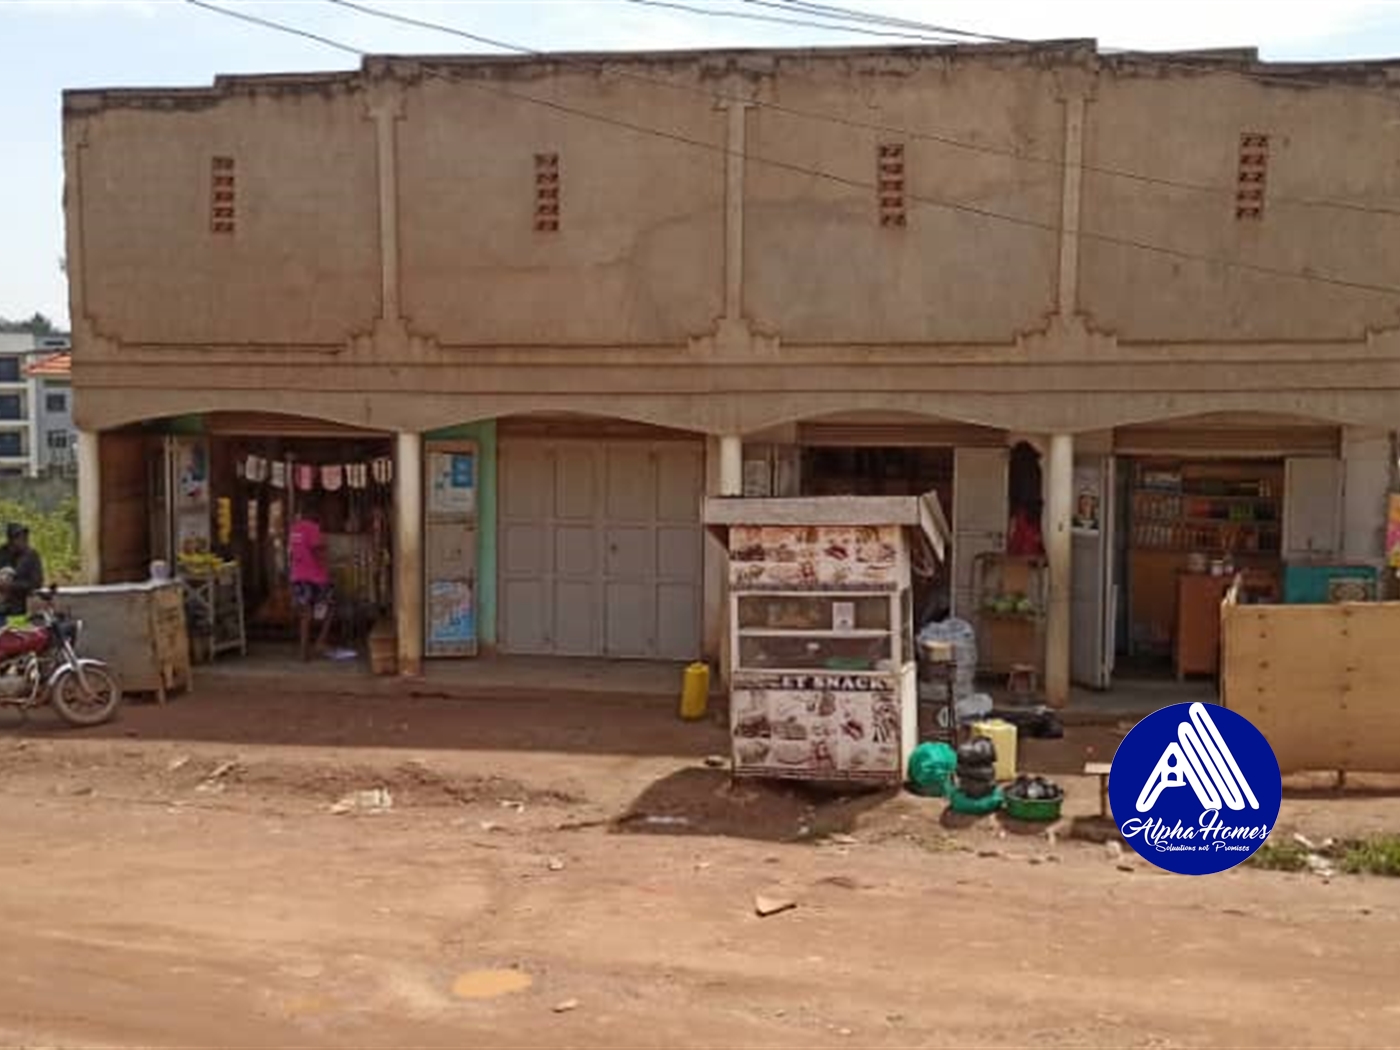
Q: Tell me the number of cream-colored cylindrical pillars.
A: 4